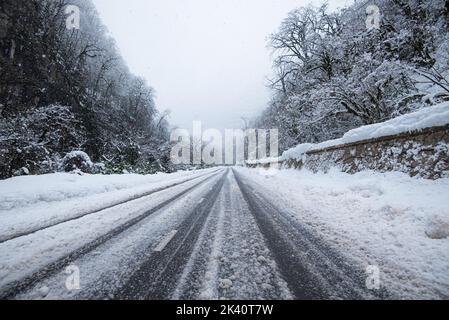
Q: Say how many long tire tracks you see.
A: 4